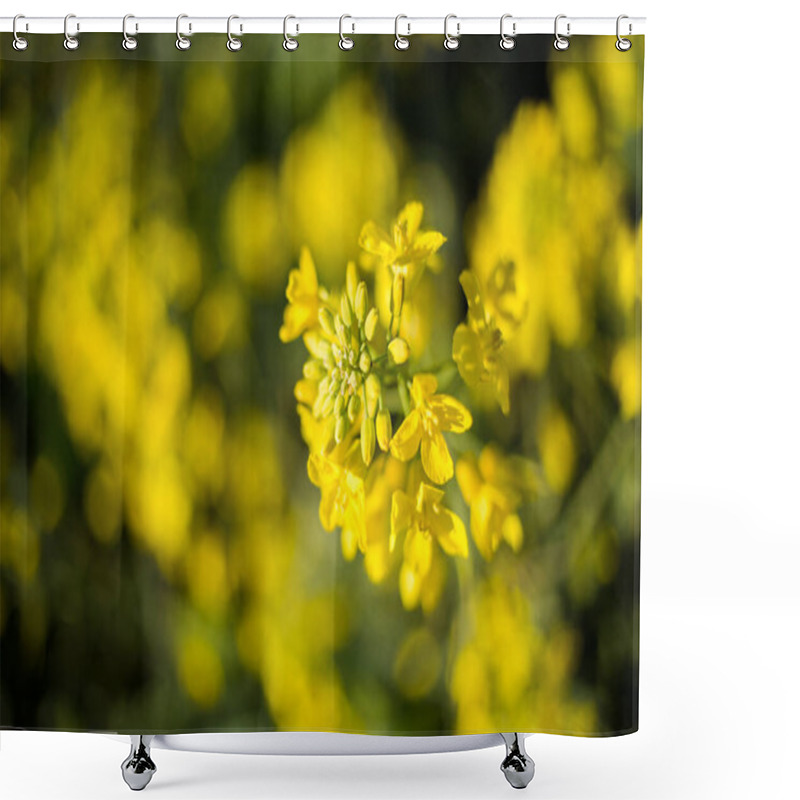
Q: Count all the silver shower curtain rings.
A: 12